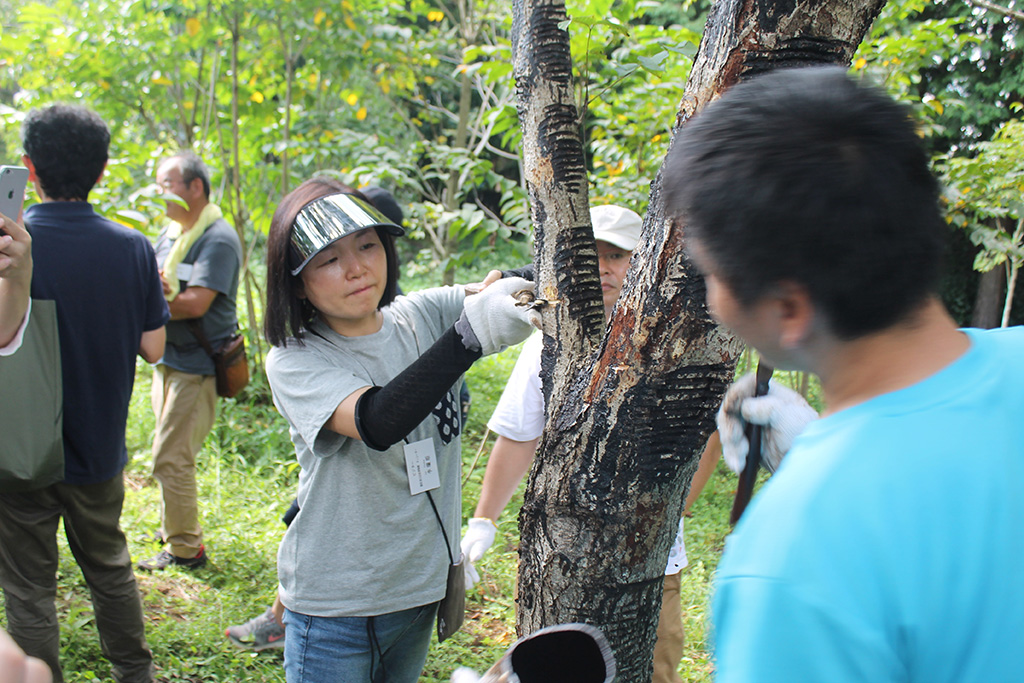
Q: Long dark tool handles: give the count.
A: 1